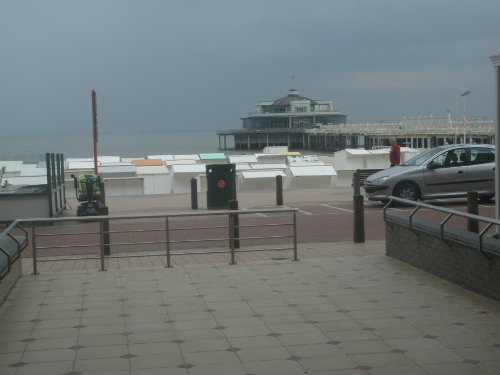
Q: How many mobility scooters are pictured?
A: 1